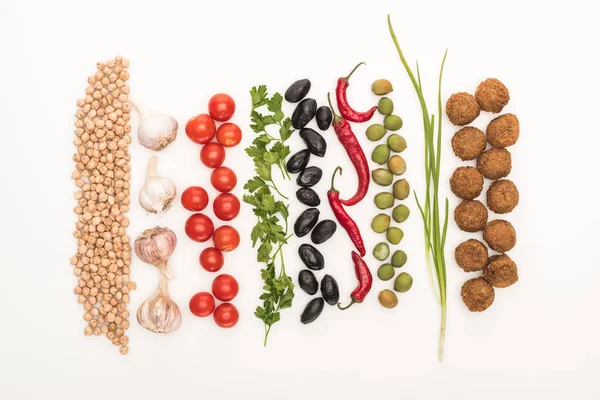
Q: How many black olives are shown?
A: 13